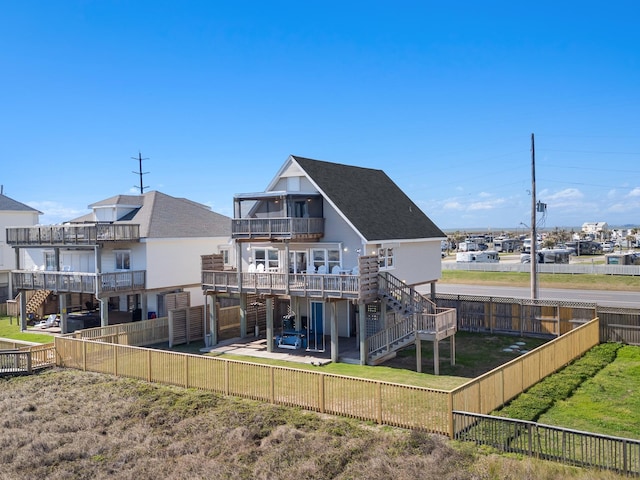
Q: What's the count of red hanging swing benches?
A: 0